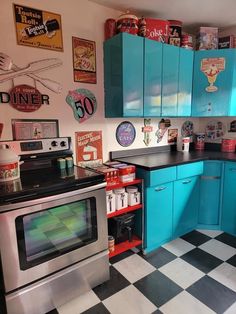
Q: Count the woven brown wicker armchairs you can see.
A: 0